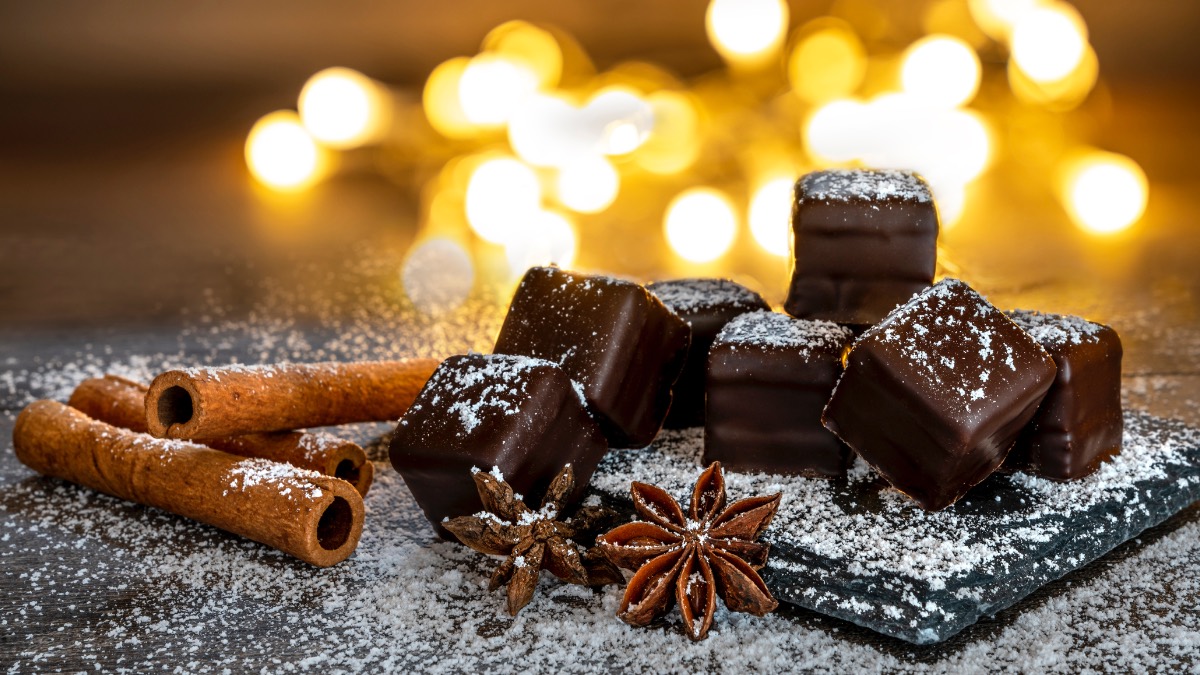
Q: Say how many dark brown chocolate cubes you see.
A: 7